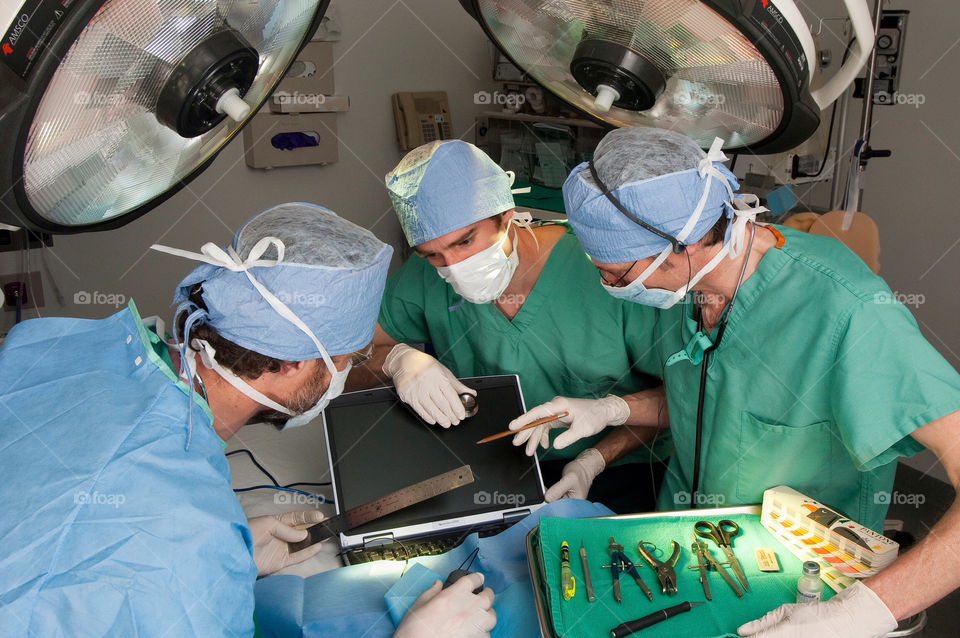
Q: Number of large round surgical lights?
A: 2